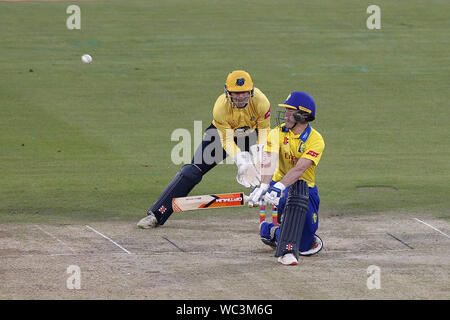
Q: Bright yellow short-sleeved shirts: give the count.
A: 1